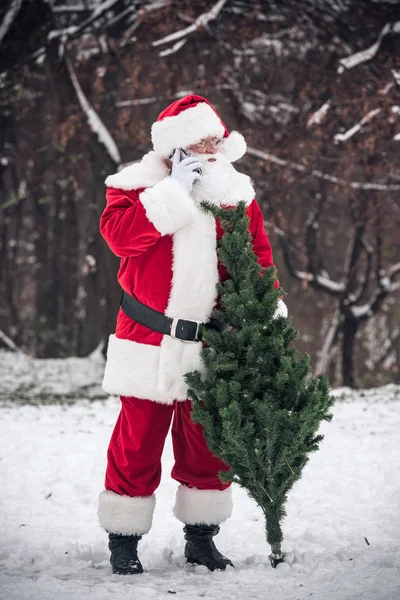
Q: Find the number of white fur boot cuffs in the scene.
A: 2